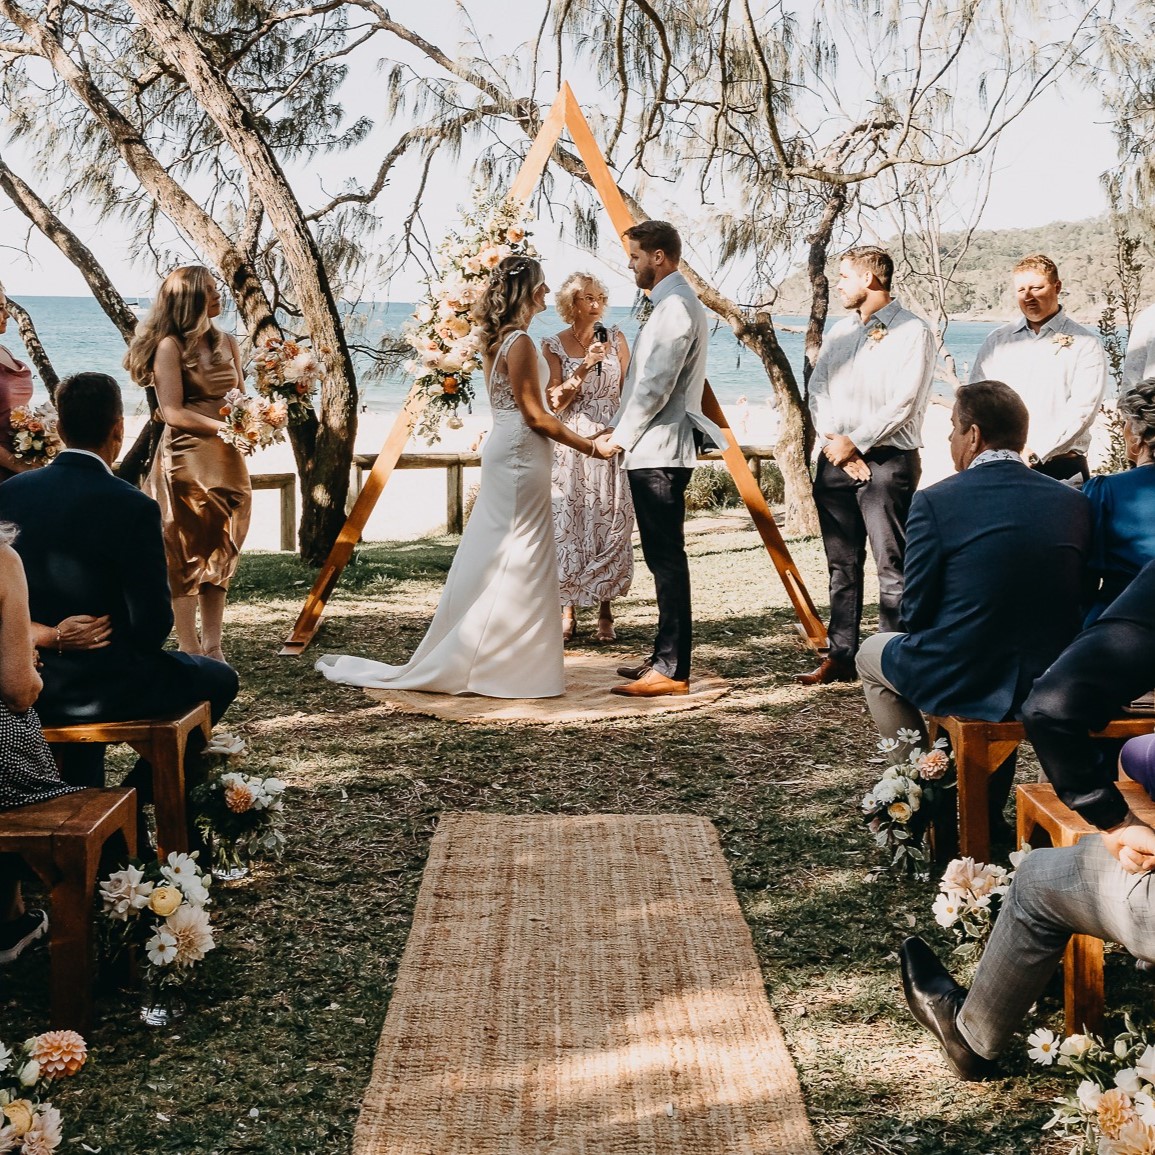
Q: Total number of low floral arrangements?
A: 6